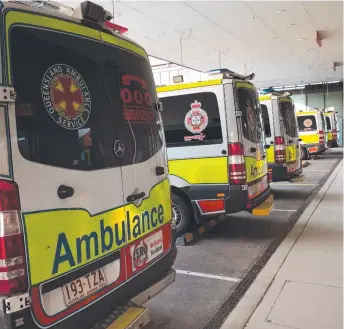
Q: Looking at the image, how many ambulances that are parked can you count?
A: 5